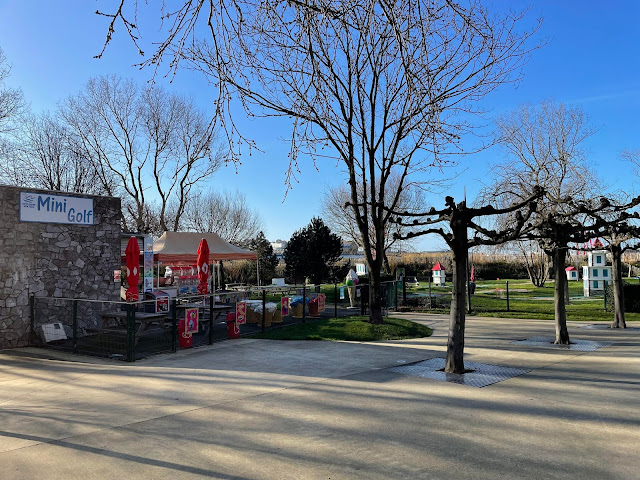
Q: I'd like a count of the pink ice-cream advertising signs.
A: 4